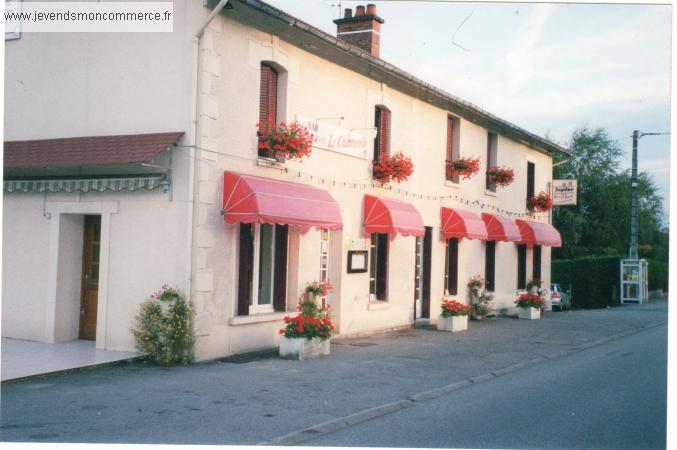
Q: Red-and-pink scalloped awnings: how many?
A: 5